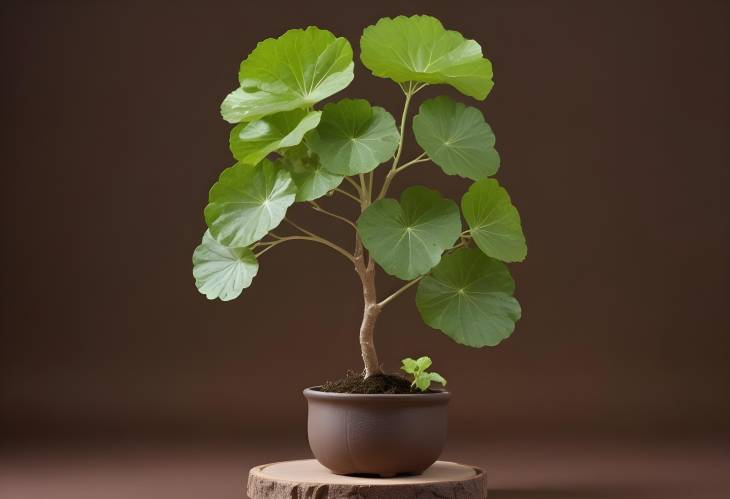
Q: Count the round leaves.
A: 11